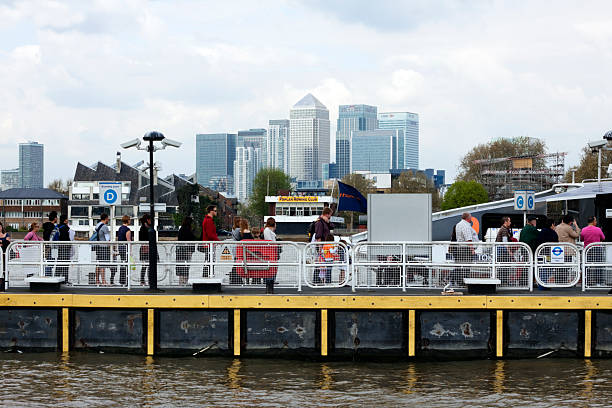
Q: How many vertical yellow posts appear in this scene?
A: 7